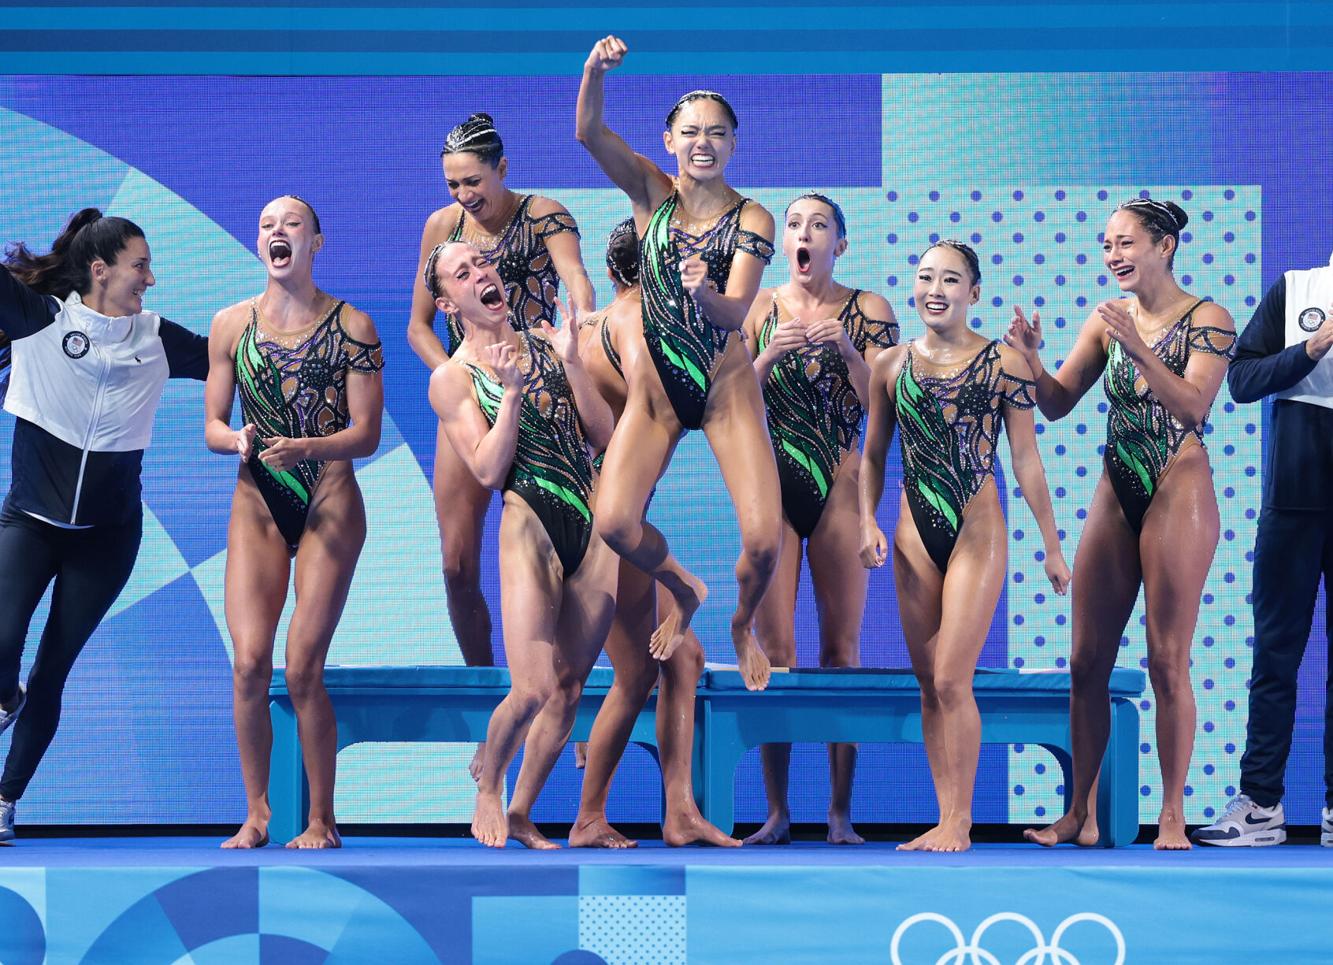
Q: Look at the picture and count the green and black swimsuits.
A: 8